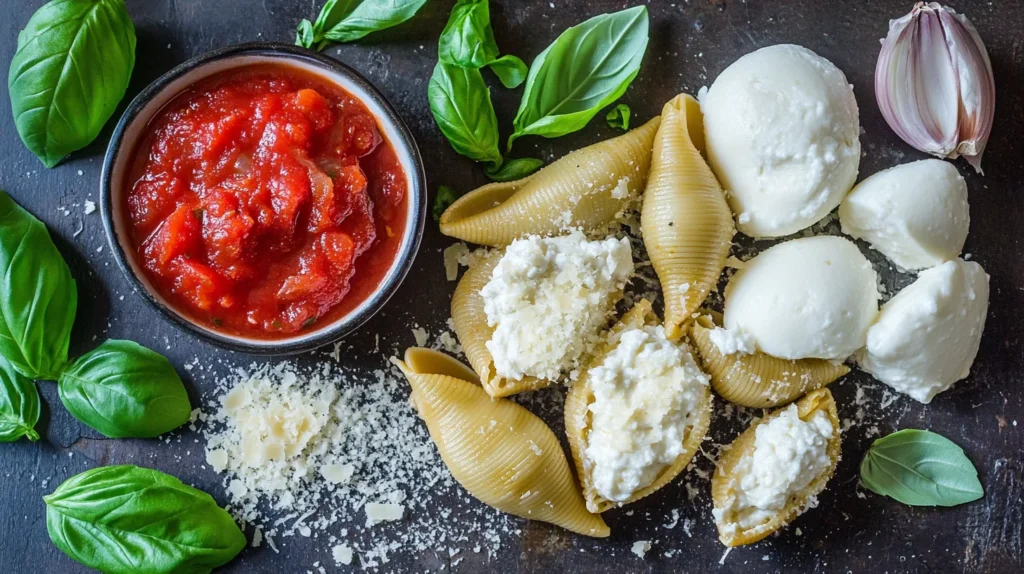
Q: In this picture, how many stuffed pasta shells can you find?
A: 3